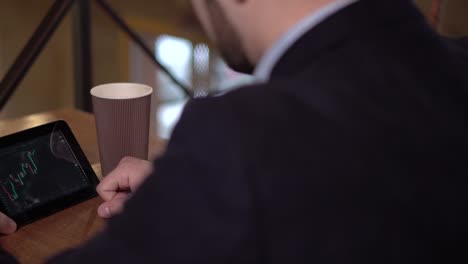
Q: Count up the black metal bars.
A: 3